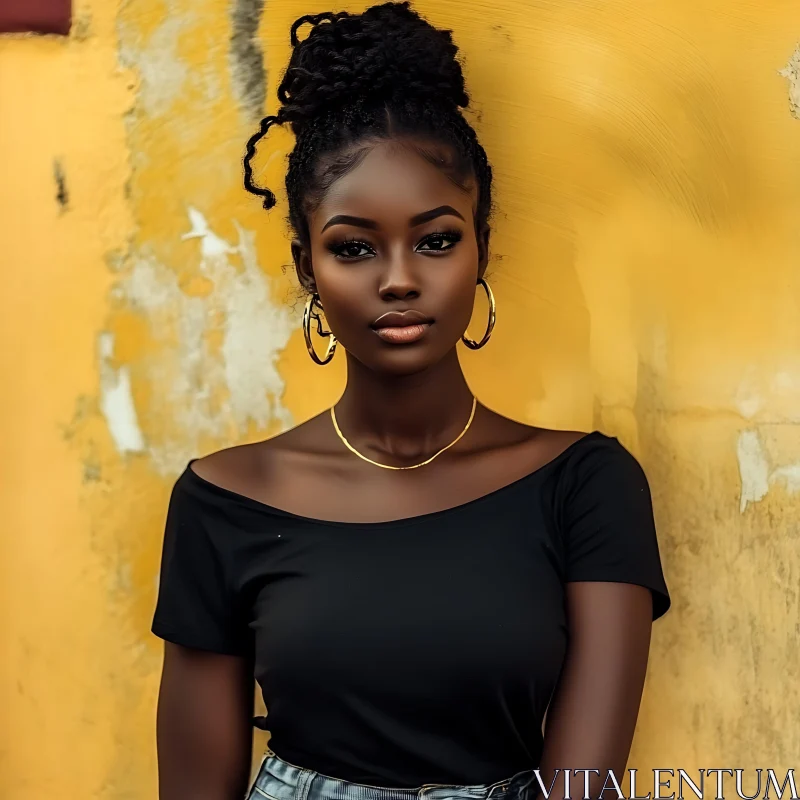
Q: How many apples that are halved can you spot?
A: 0